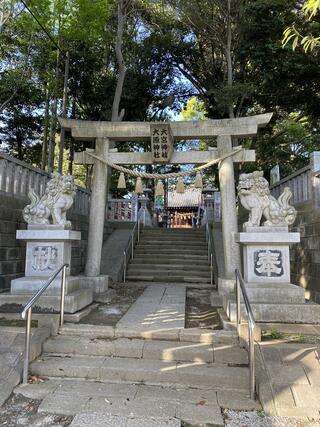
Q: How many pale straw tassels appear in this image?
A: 5